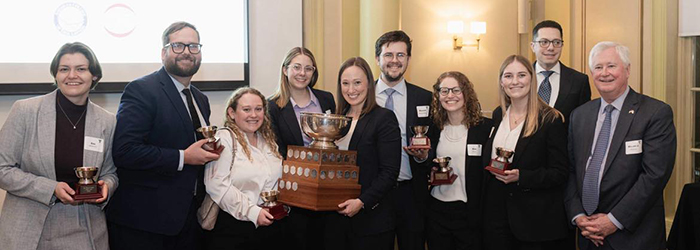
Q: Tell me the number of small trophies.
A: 6